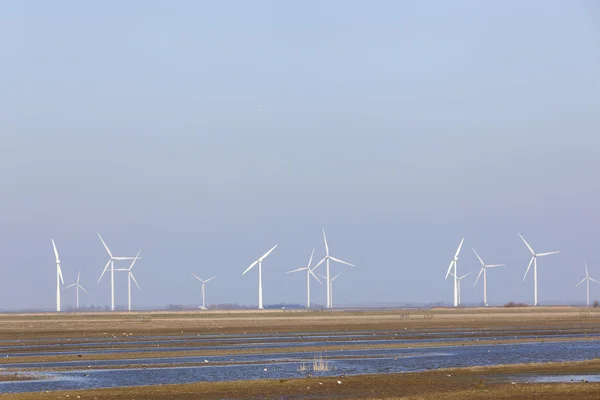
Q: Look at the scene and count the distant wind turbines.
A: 14